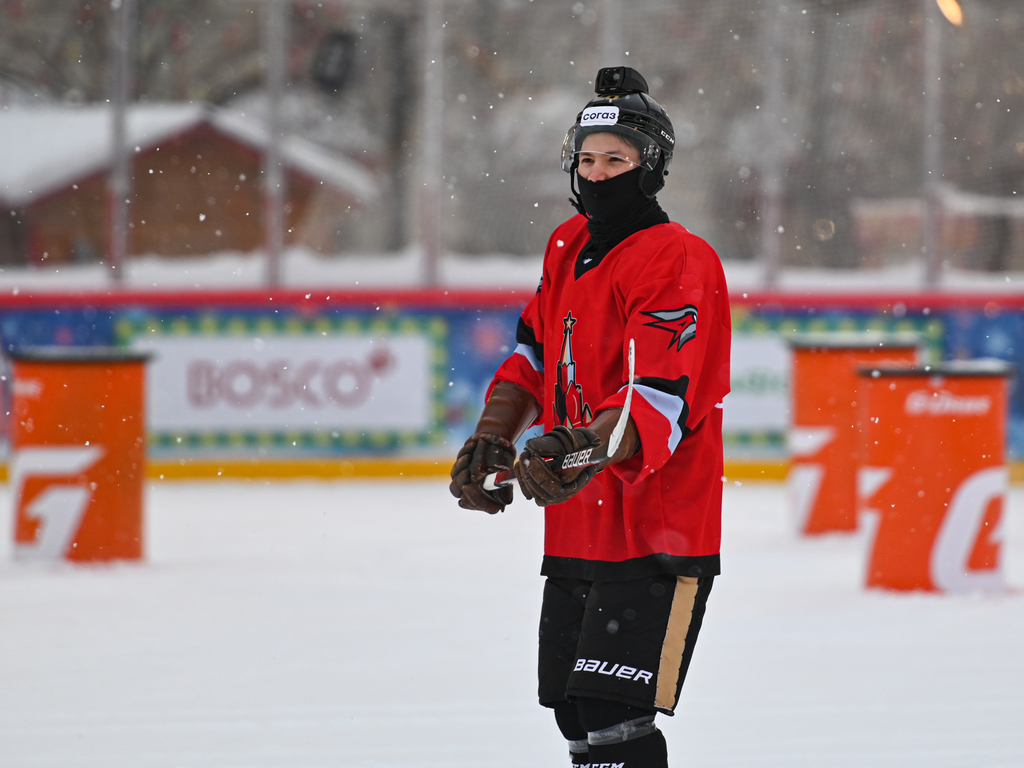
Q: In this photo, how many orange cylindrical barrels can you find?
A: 3